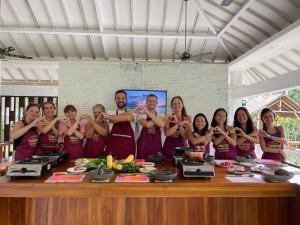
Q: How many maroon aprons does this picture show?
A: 11